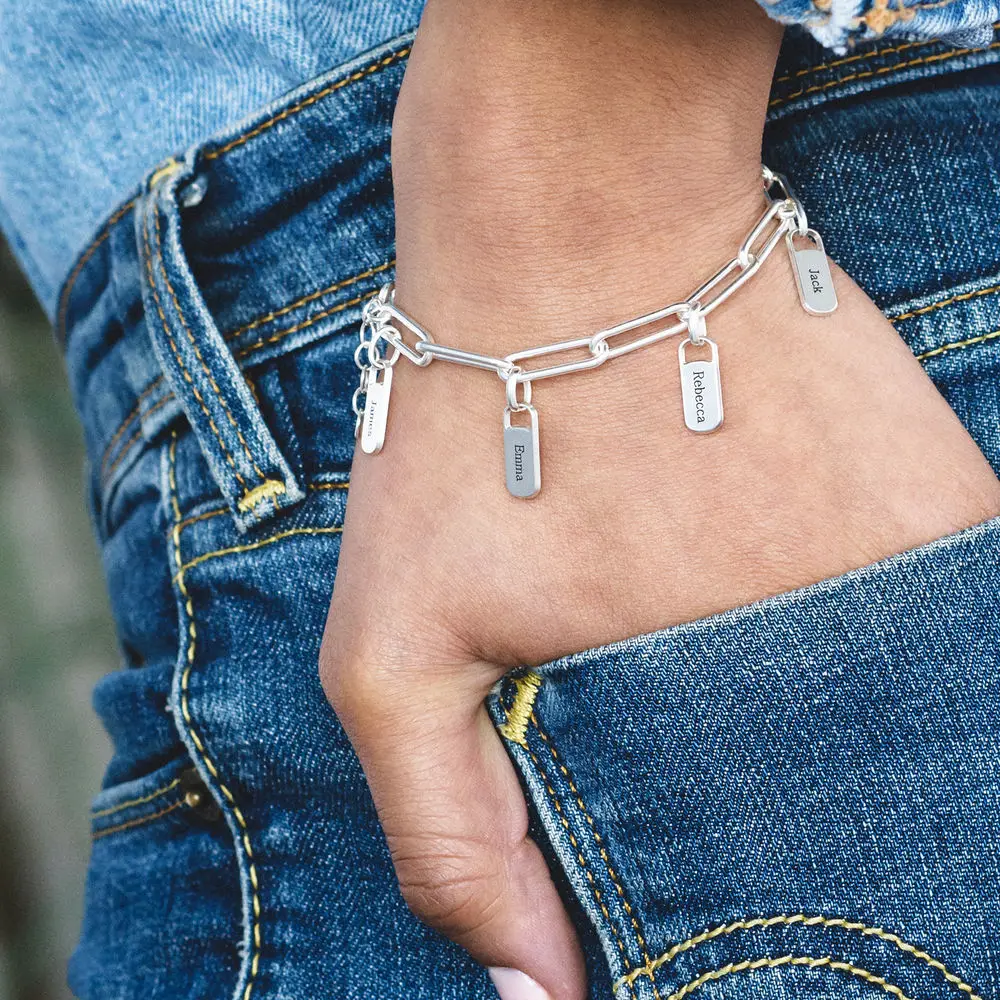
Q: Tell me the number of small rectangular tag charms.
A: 4